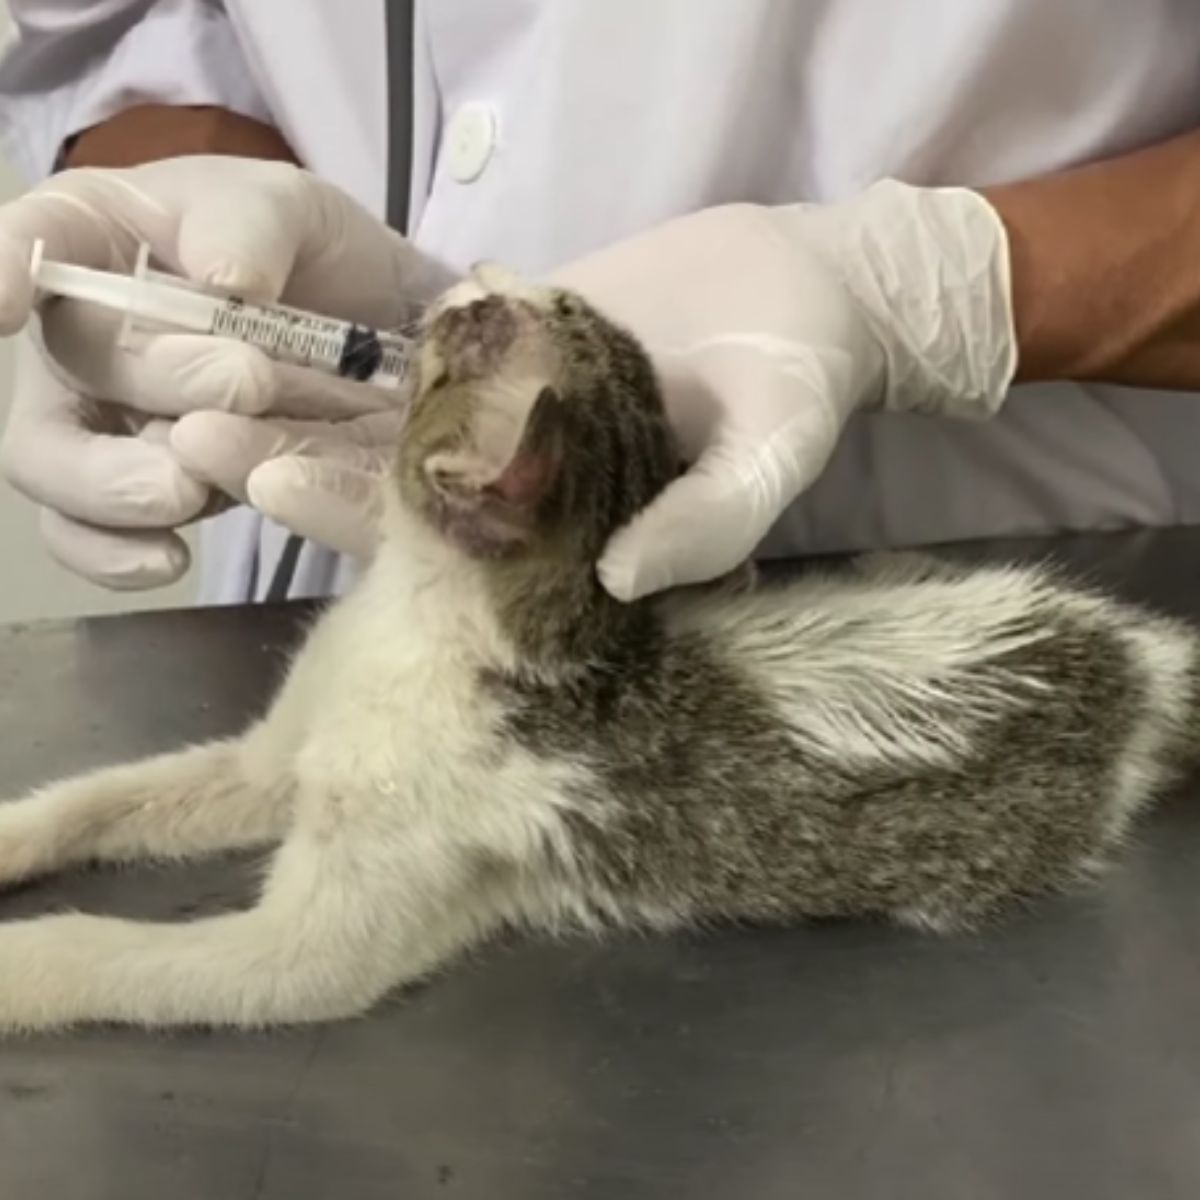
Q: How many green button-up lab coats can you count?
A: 0